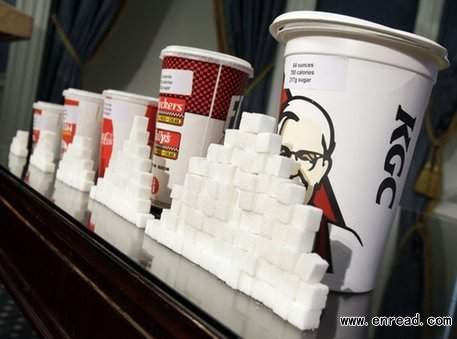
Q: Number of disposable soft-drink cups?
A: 5